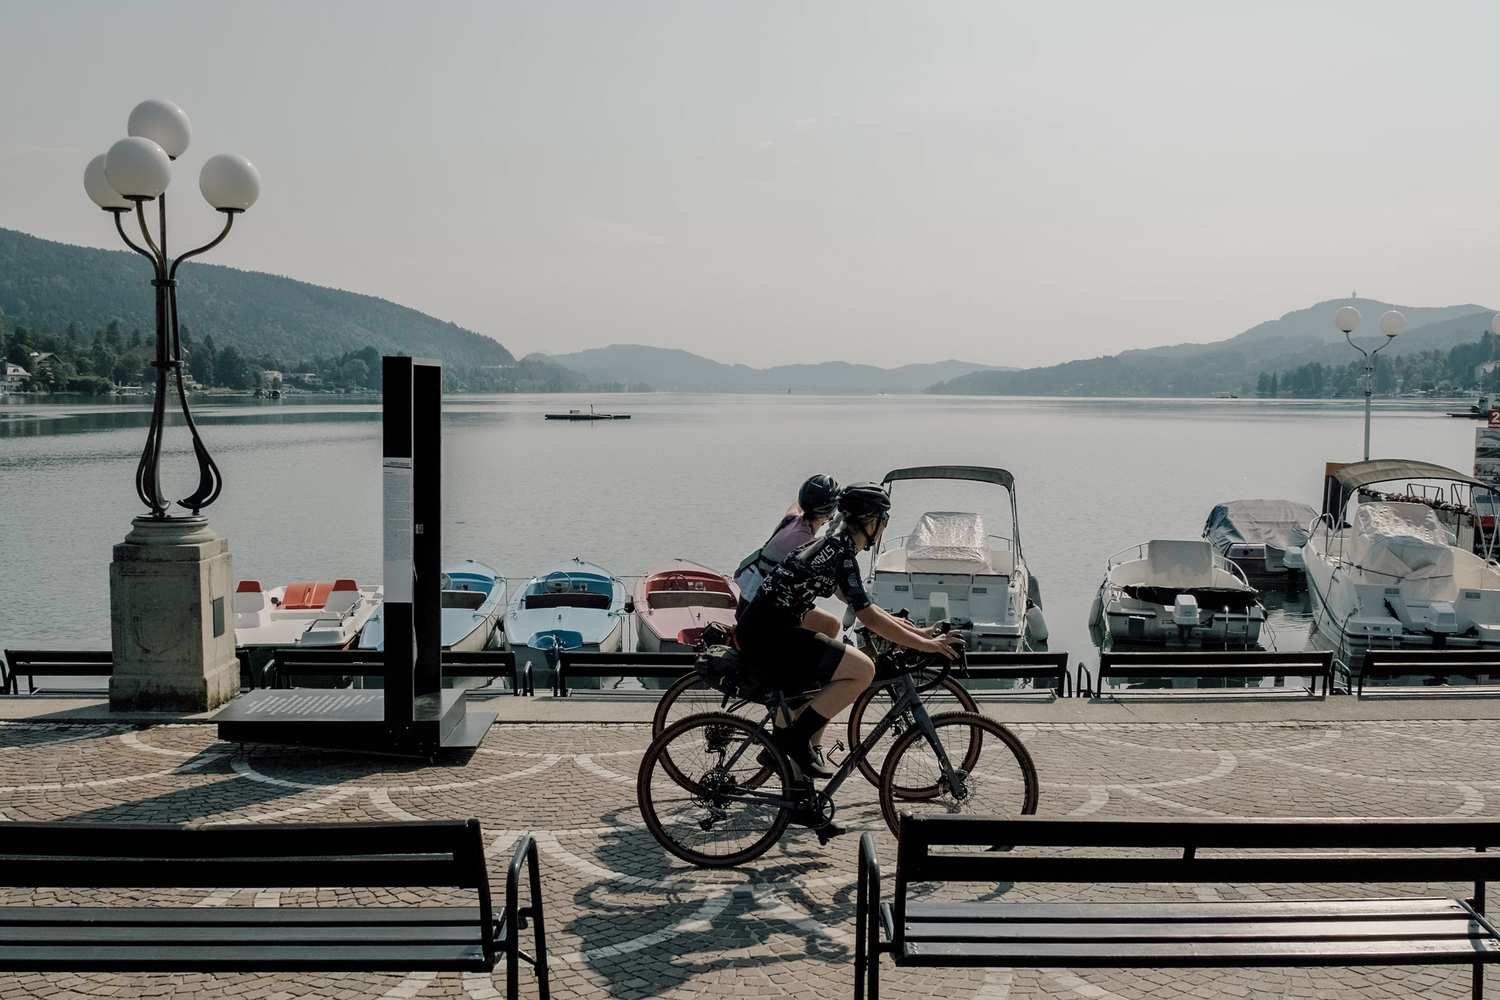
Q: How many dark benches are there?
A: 8